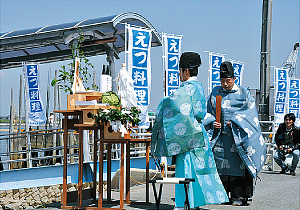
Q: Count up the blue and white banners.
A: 7